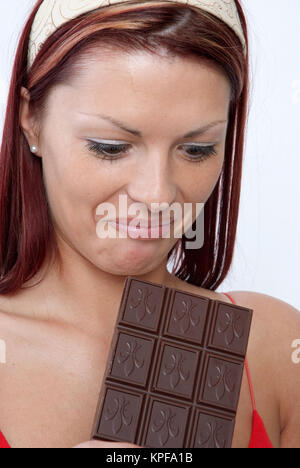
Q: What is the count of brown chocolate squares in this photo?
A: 9